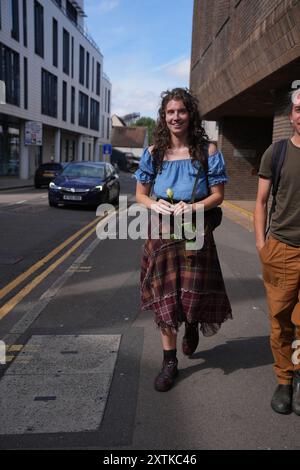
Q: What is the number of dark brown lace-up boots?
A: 2